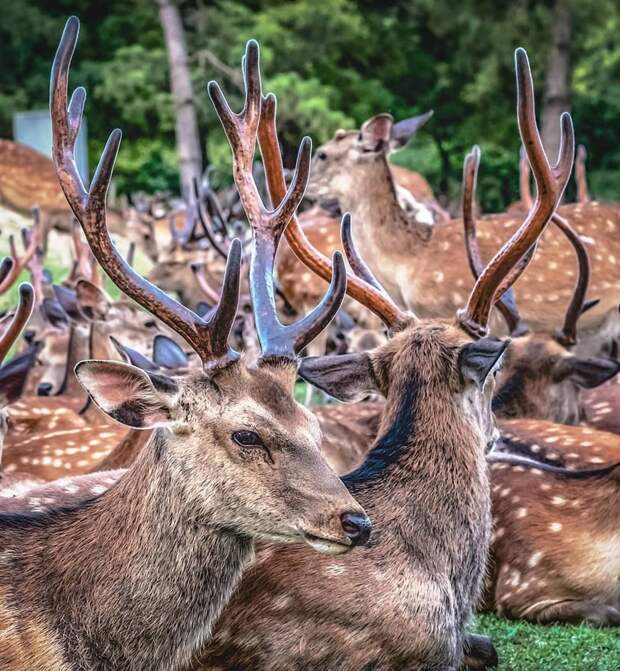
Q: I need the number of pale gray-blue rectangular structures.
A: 1